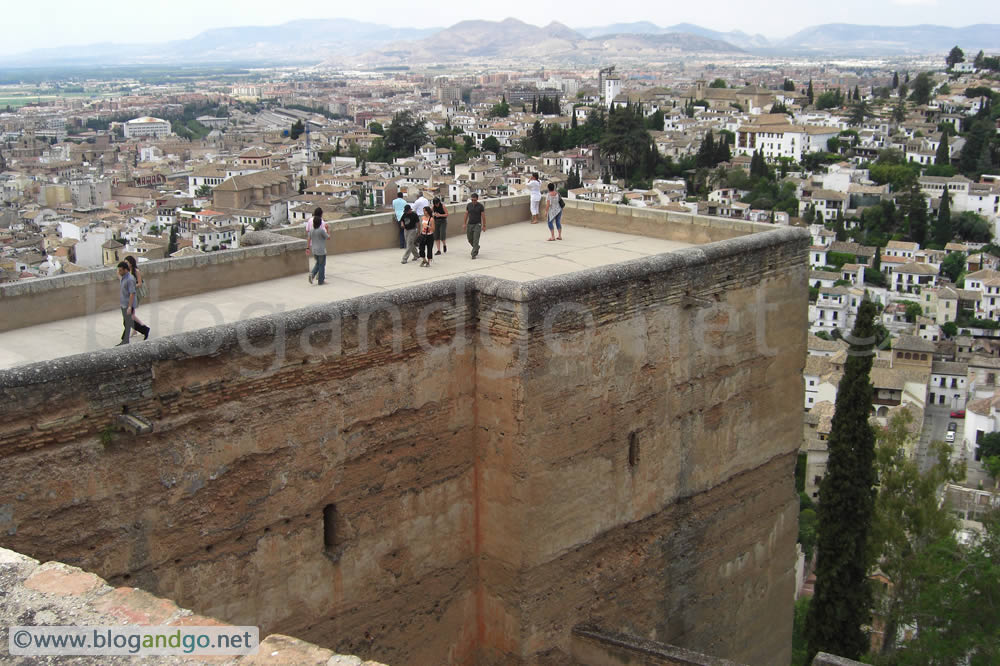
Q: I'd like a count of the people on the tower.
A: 12